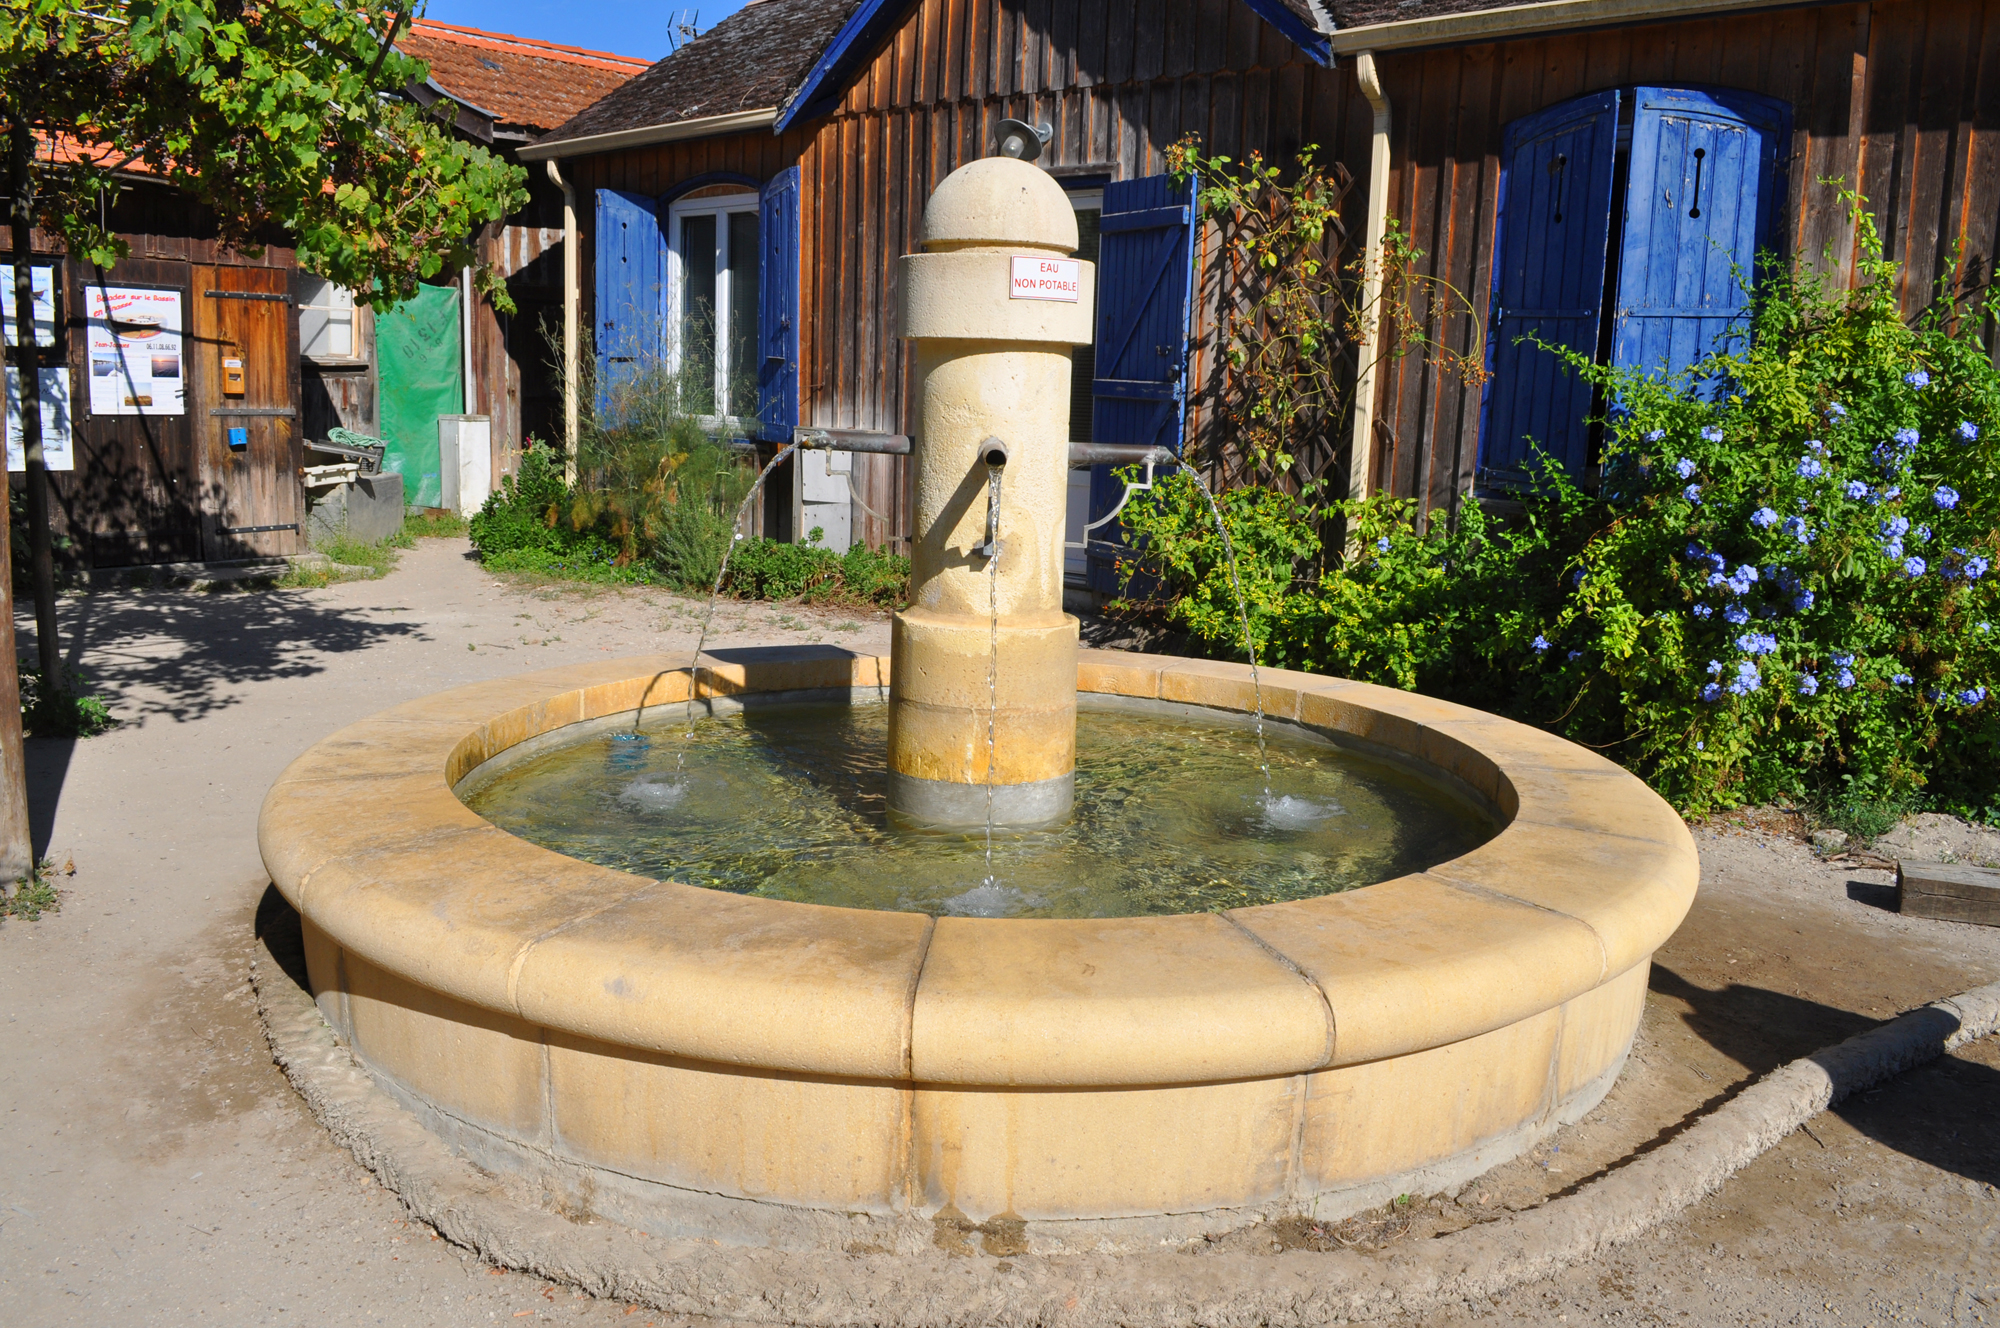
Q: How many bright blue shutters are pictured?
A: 5